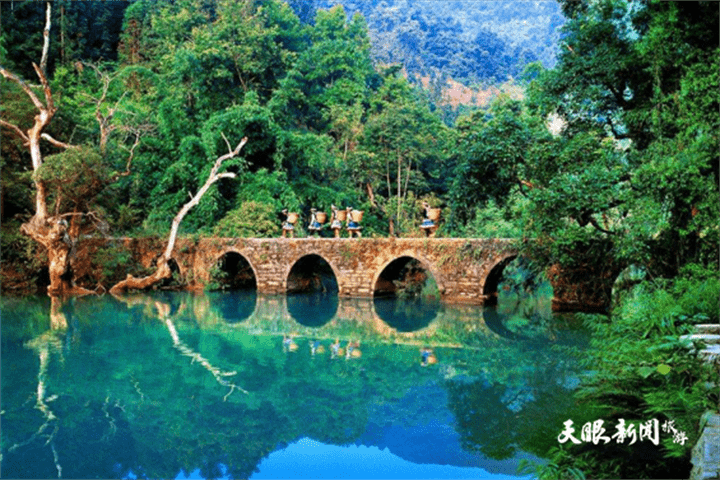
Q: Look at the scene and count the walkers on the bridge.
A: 5